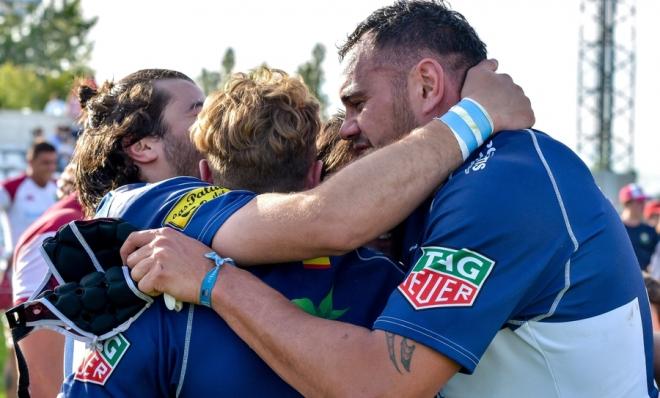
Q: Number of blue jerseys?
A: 3